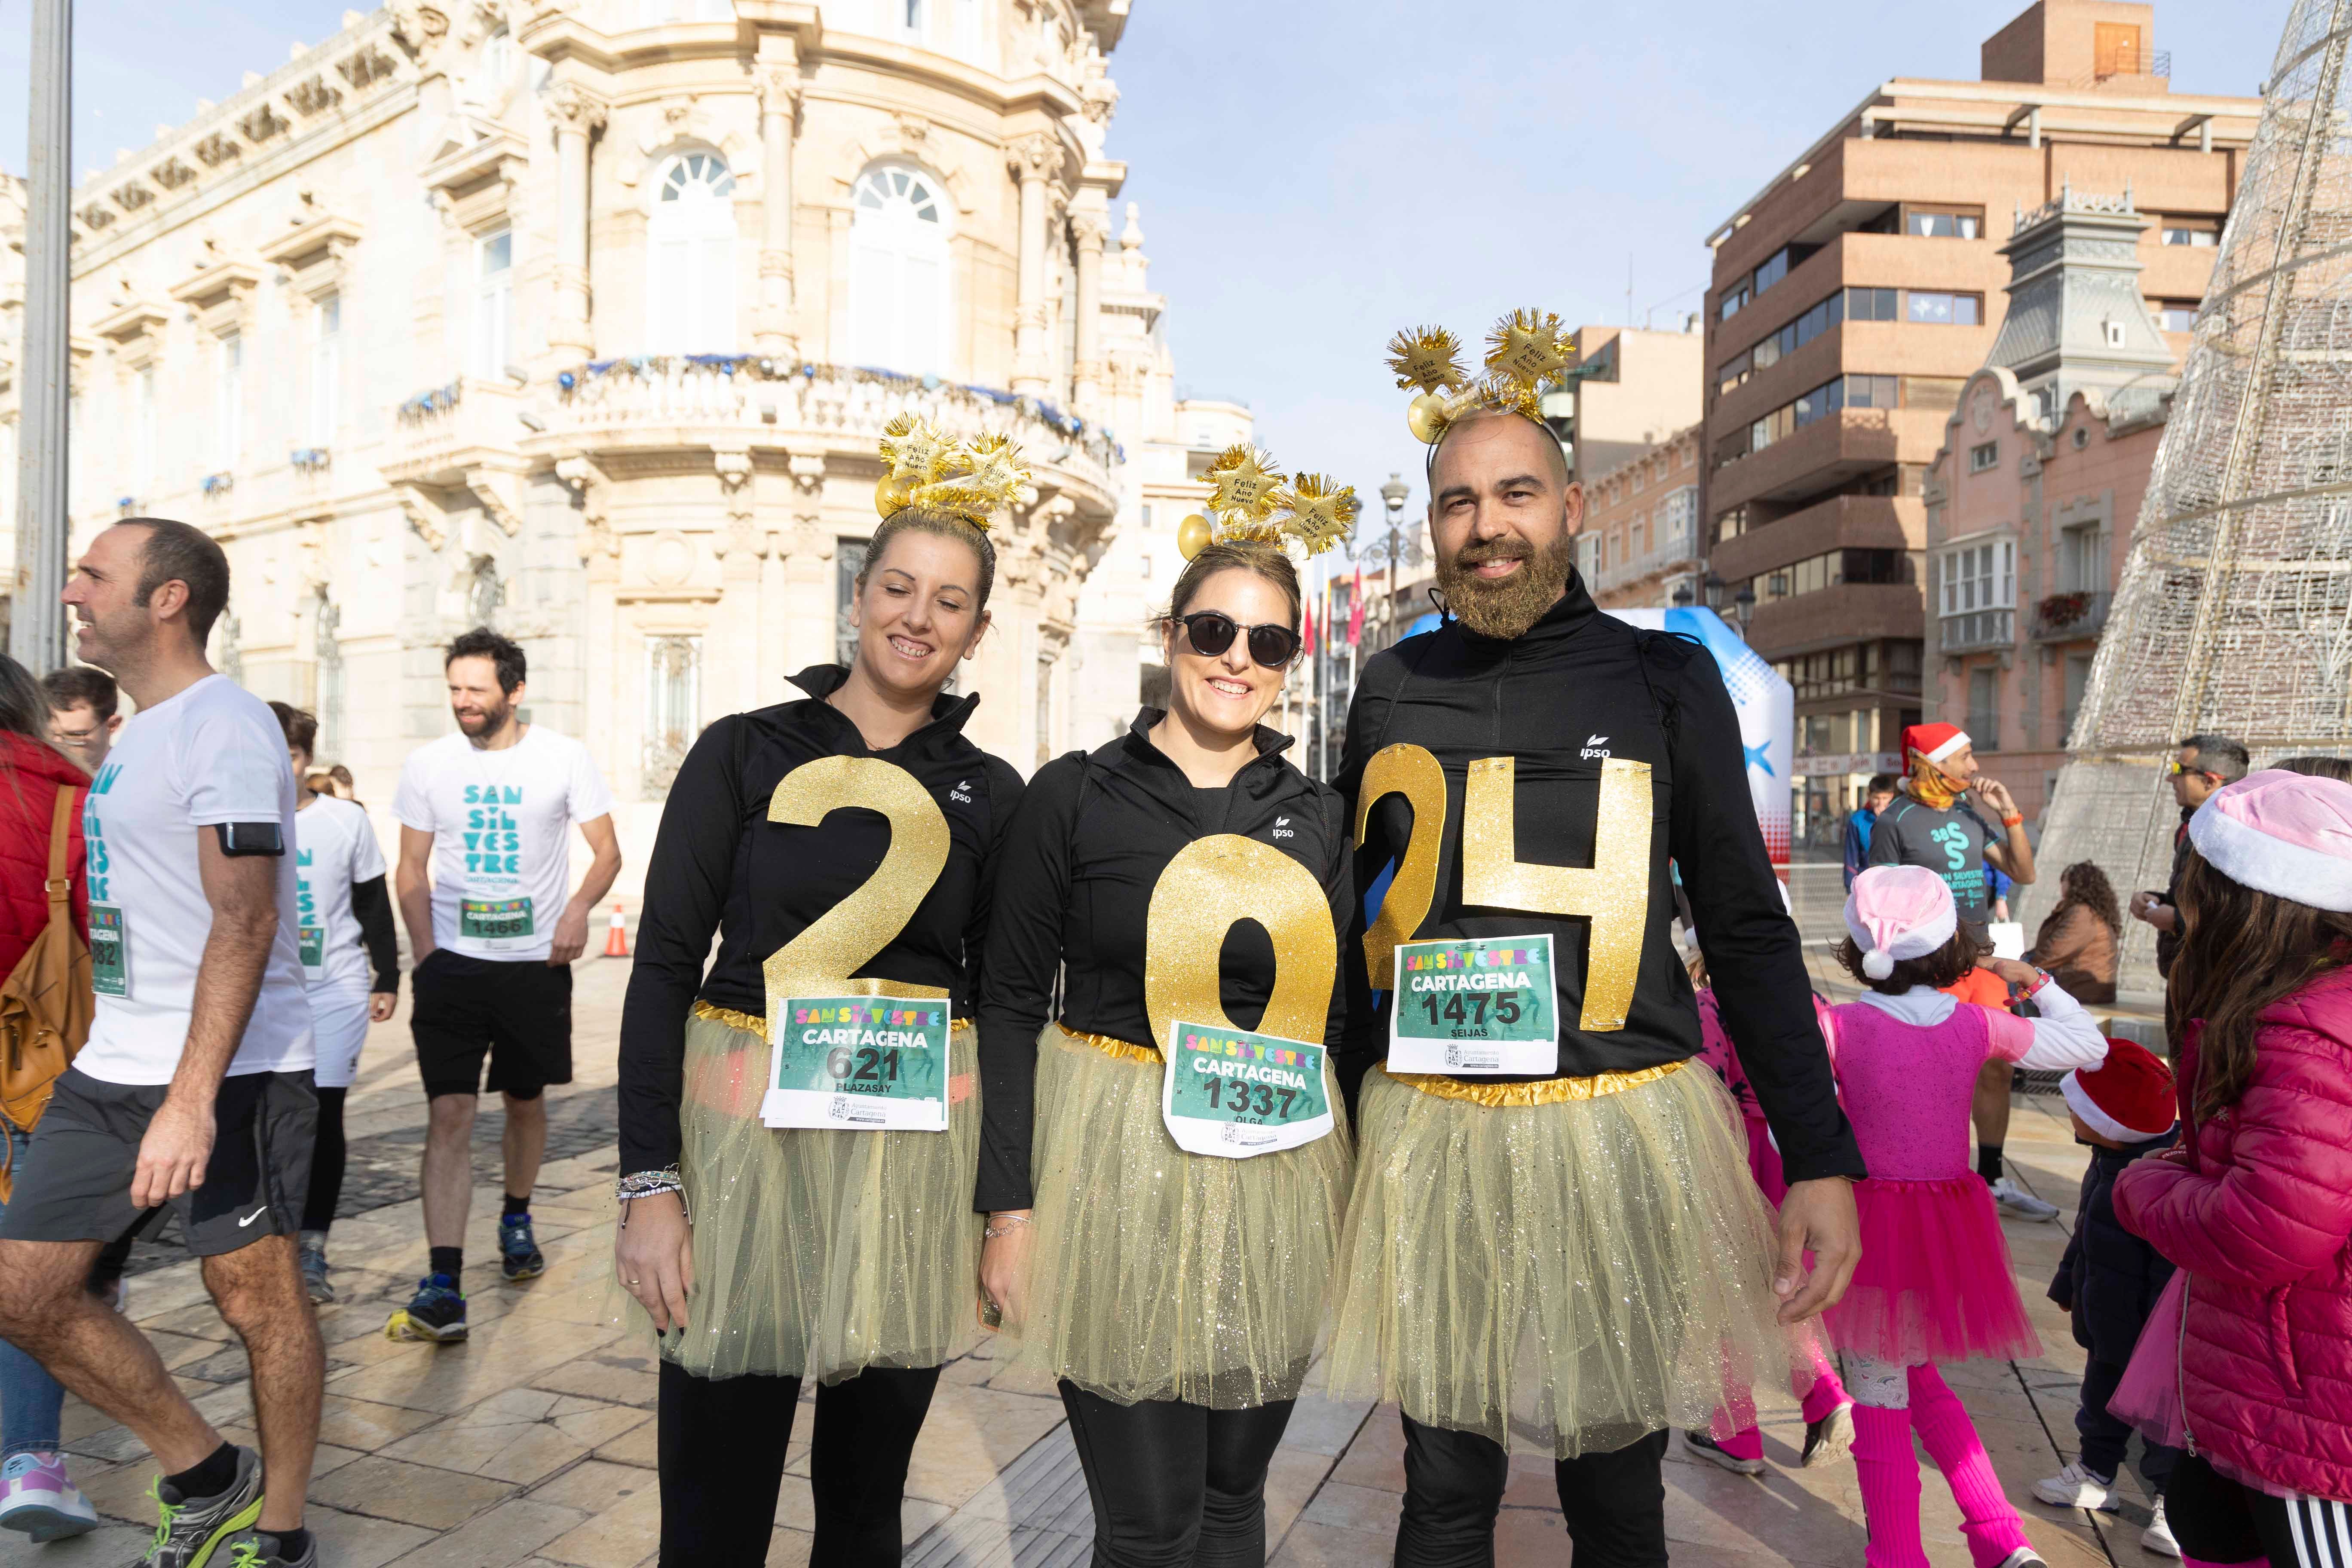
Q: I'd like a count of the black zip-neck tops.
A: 3